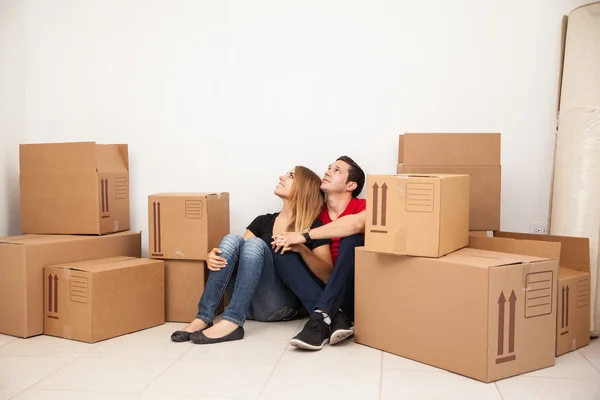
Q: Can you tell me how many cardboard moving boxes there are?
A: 9